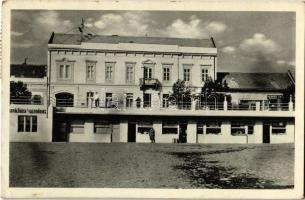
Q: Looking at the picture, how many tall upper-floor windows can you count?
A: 8